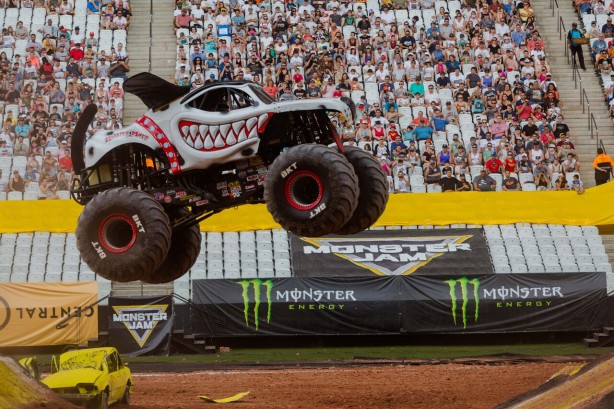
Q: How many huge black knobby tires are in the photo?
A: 4